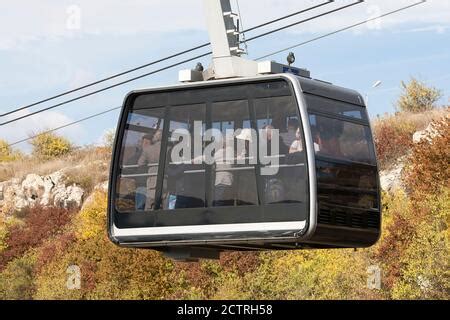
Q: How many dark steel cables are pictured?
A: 3